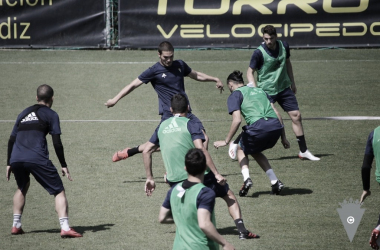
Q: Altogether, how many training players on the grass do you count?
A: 7